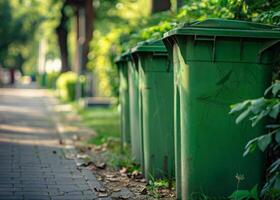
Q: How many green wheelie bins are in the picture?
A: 4